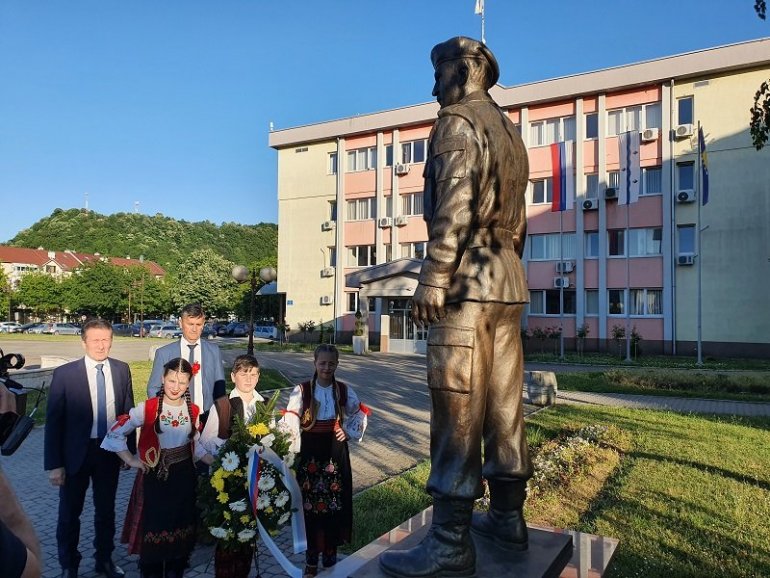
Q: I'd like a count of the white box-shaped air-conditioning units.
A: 14